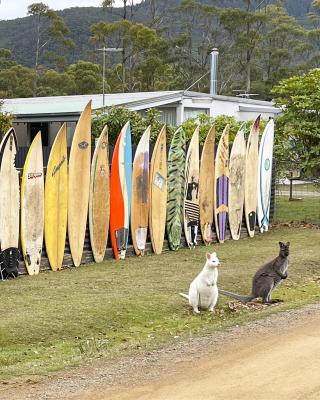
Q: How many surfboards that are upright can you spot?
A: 15